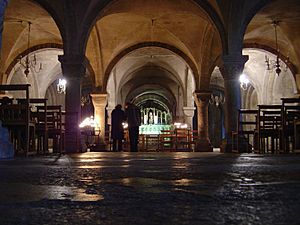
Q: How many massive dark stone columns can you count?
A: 2